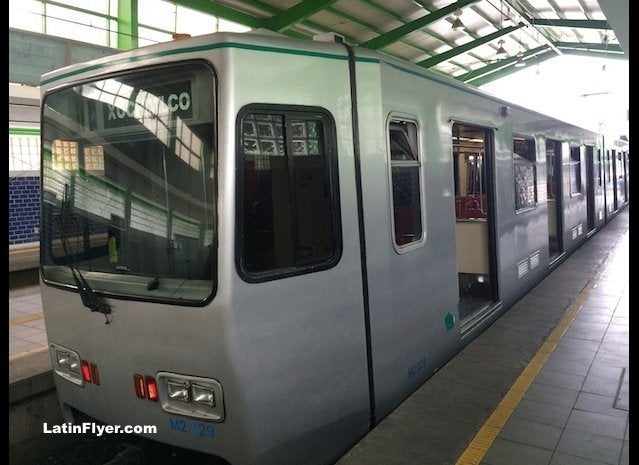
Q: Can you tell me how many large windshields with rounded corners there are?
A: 1